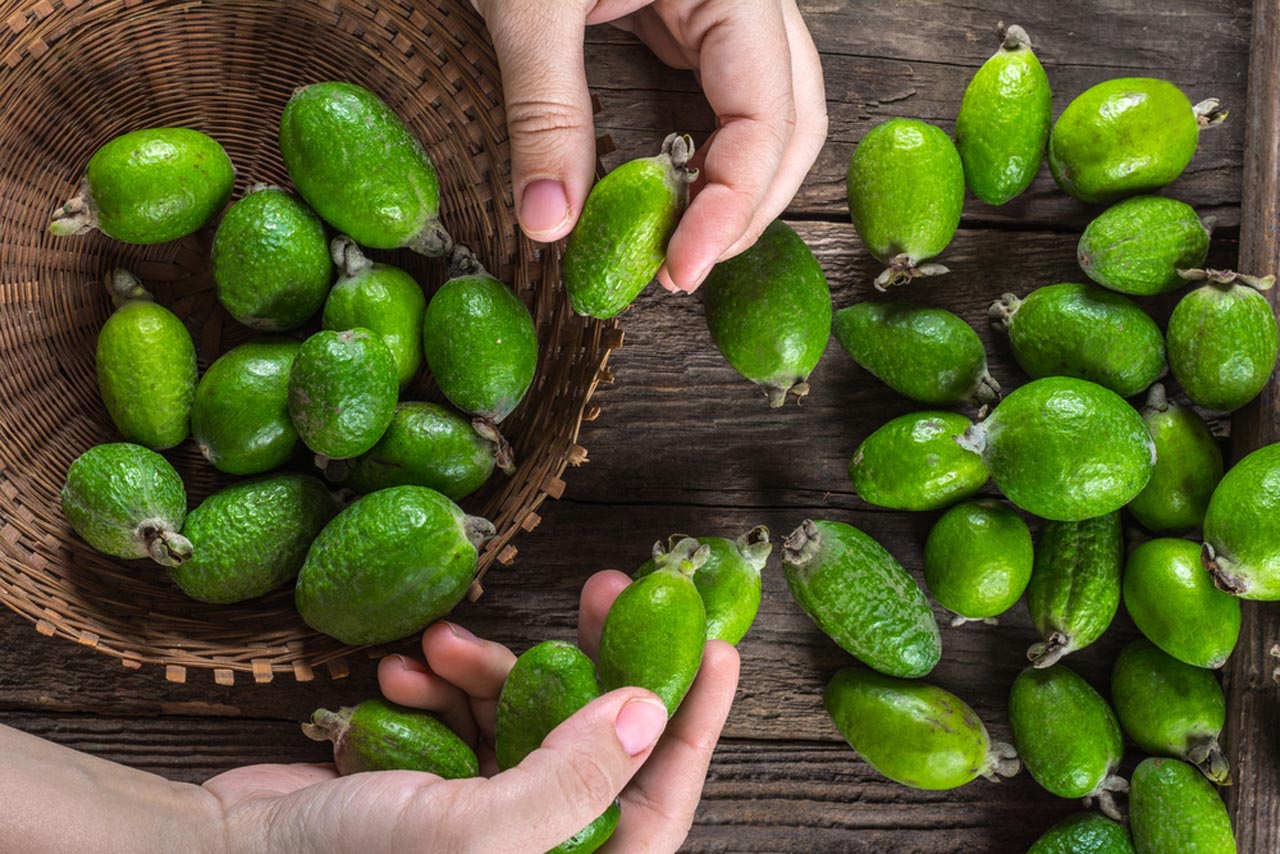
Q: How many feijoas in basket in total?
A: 12